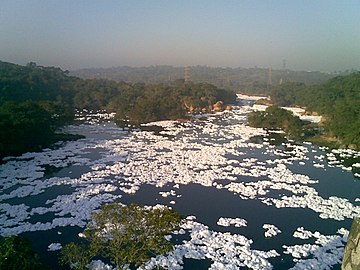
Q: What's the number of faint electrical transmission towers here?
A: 3